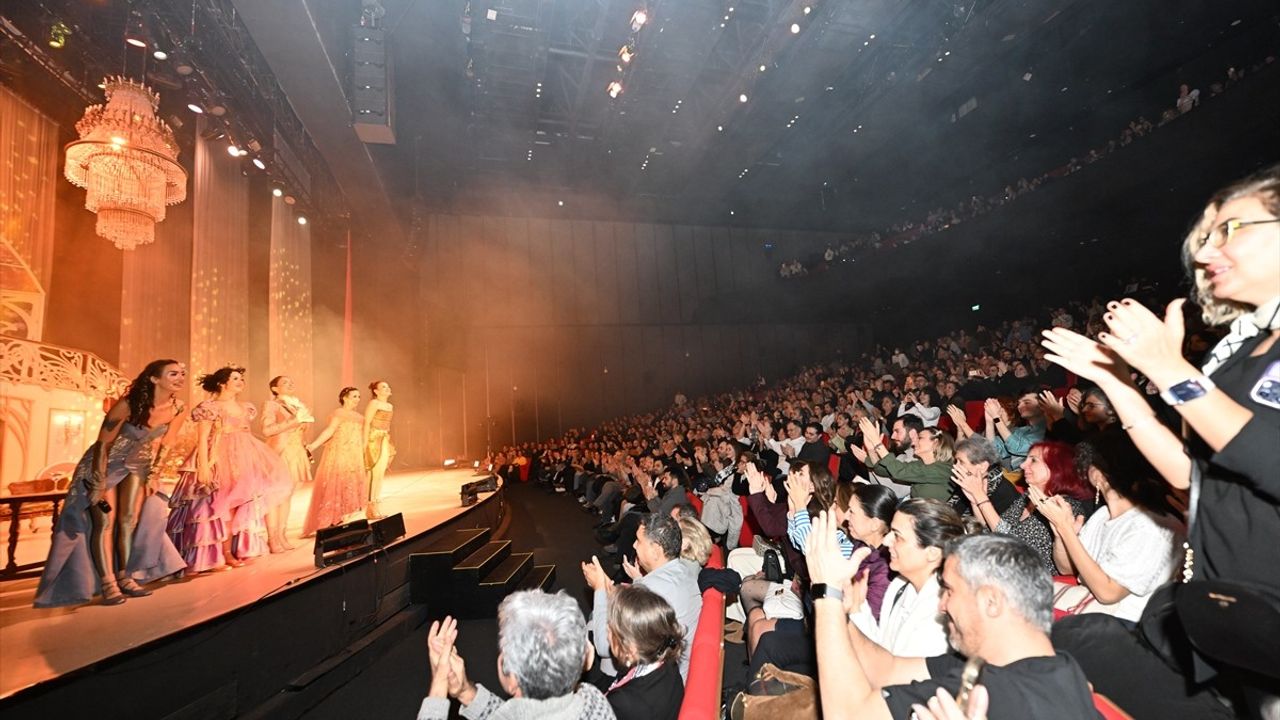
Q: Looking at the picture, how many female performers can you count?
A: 5